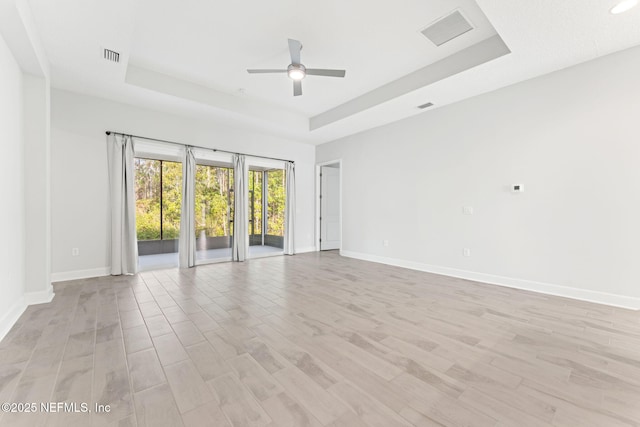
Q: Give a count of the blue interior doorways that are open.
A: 0